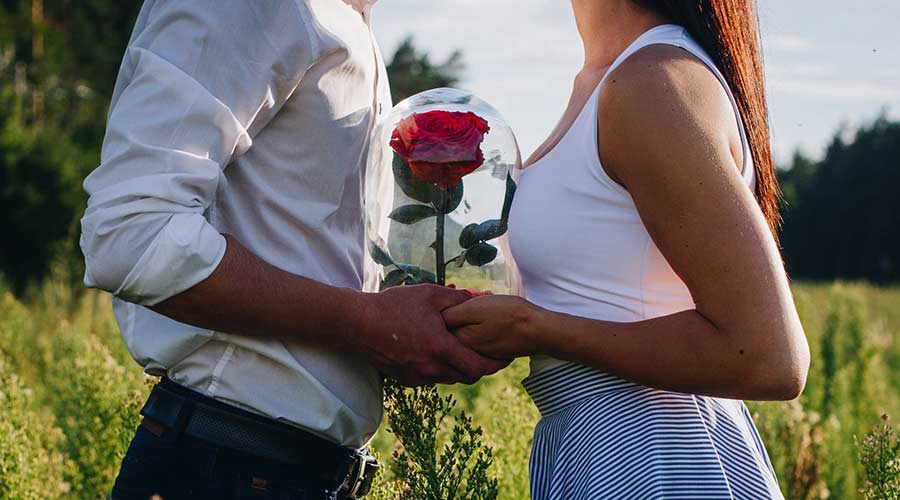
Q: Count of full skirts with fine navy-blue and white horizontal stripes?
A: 1